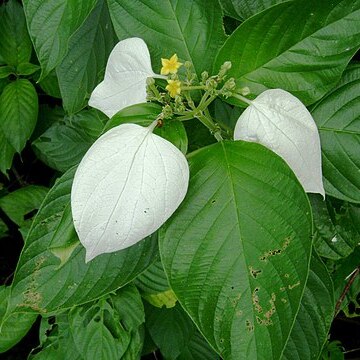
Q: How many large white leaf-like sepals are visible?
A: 3